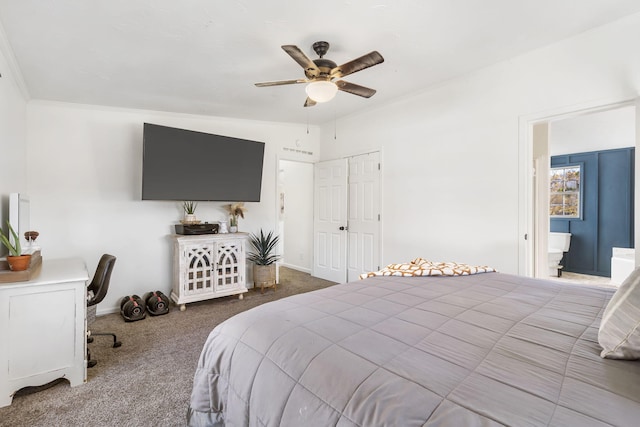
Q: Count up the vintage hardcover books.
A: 0